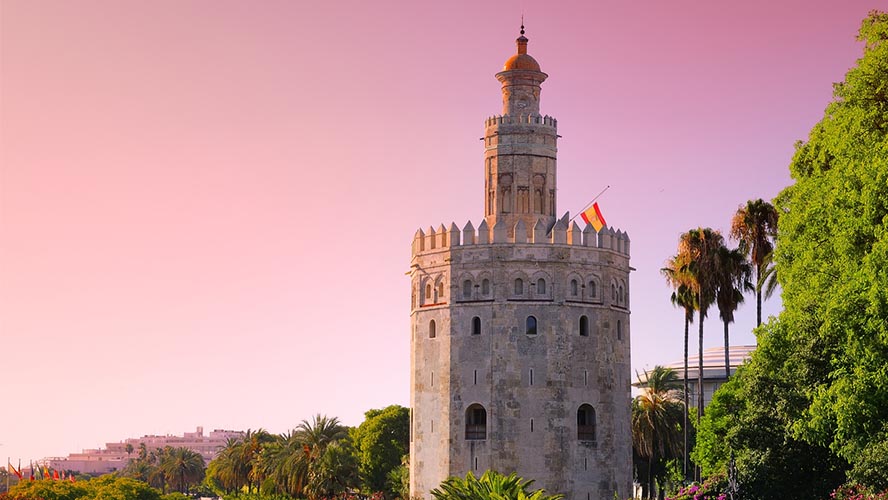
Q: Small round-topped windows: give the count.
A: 15